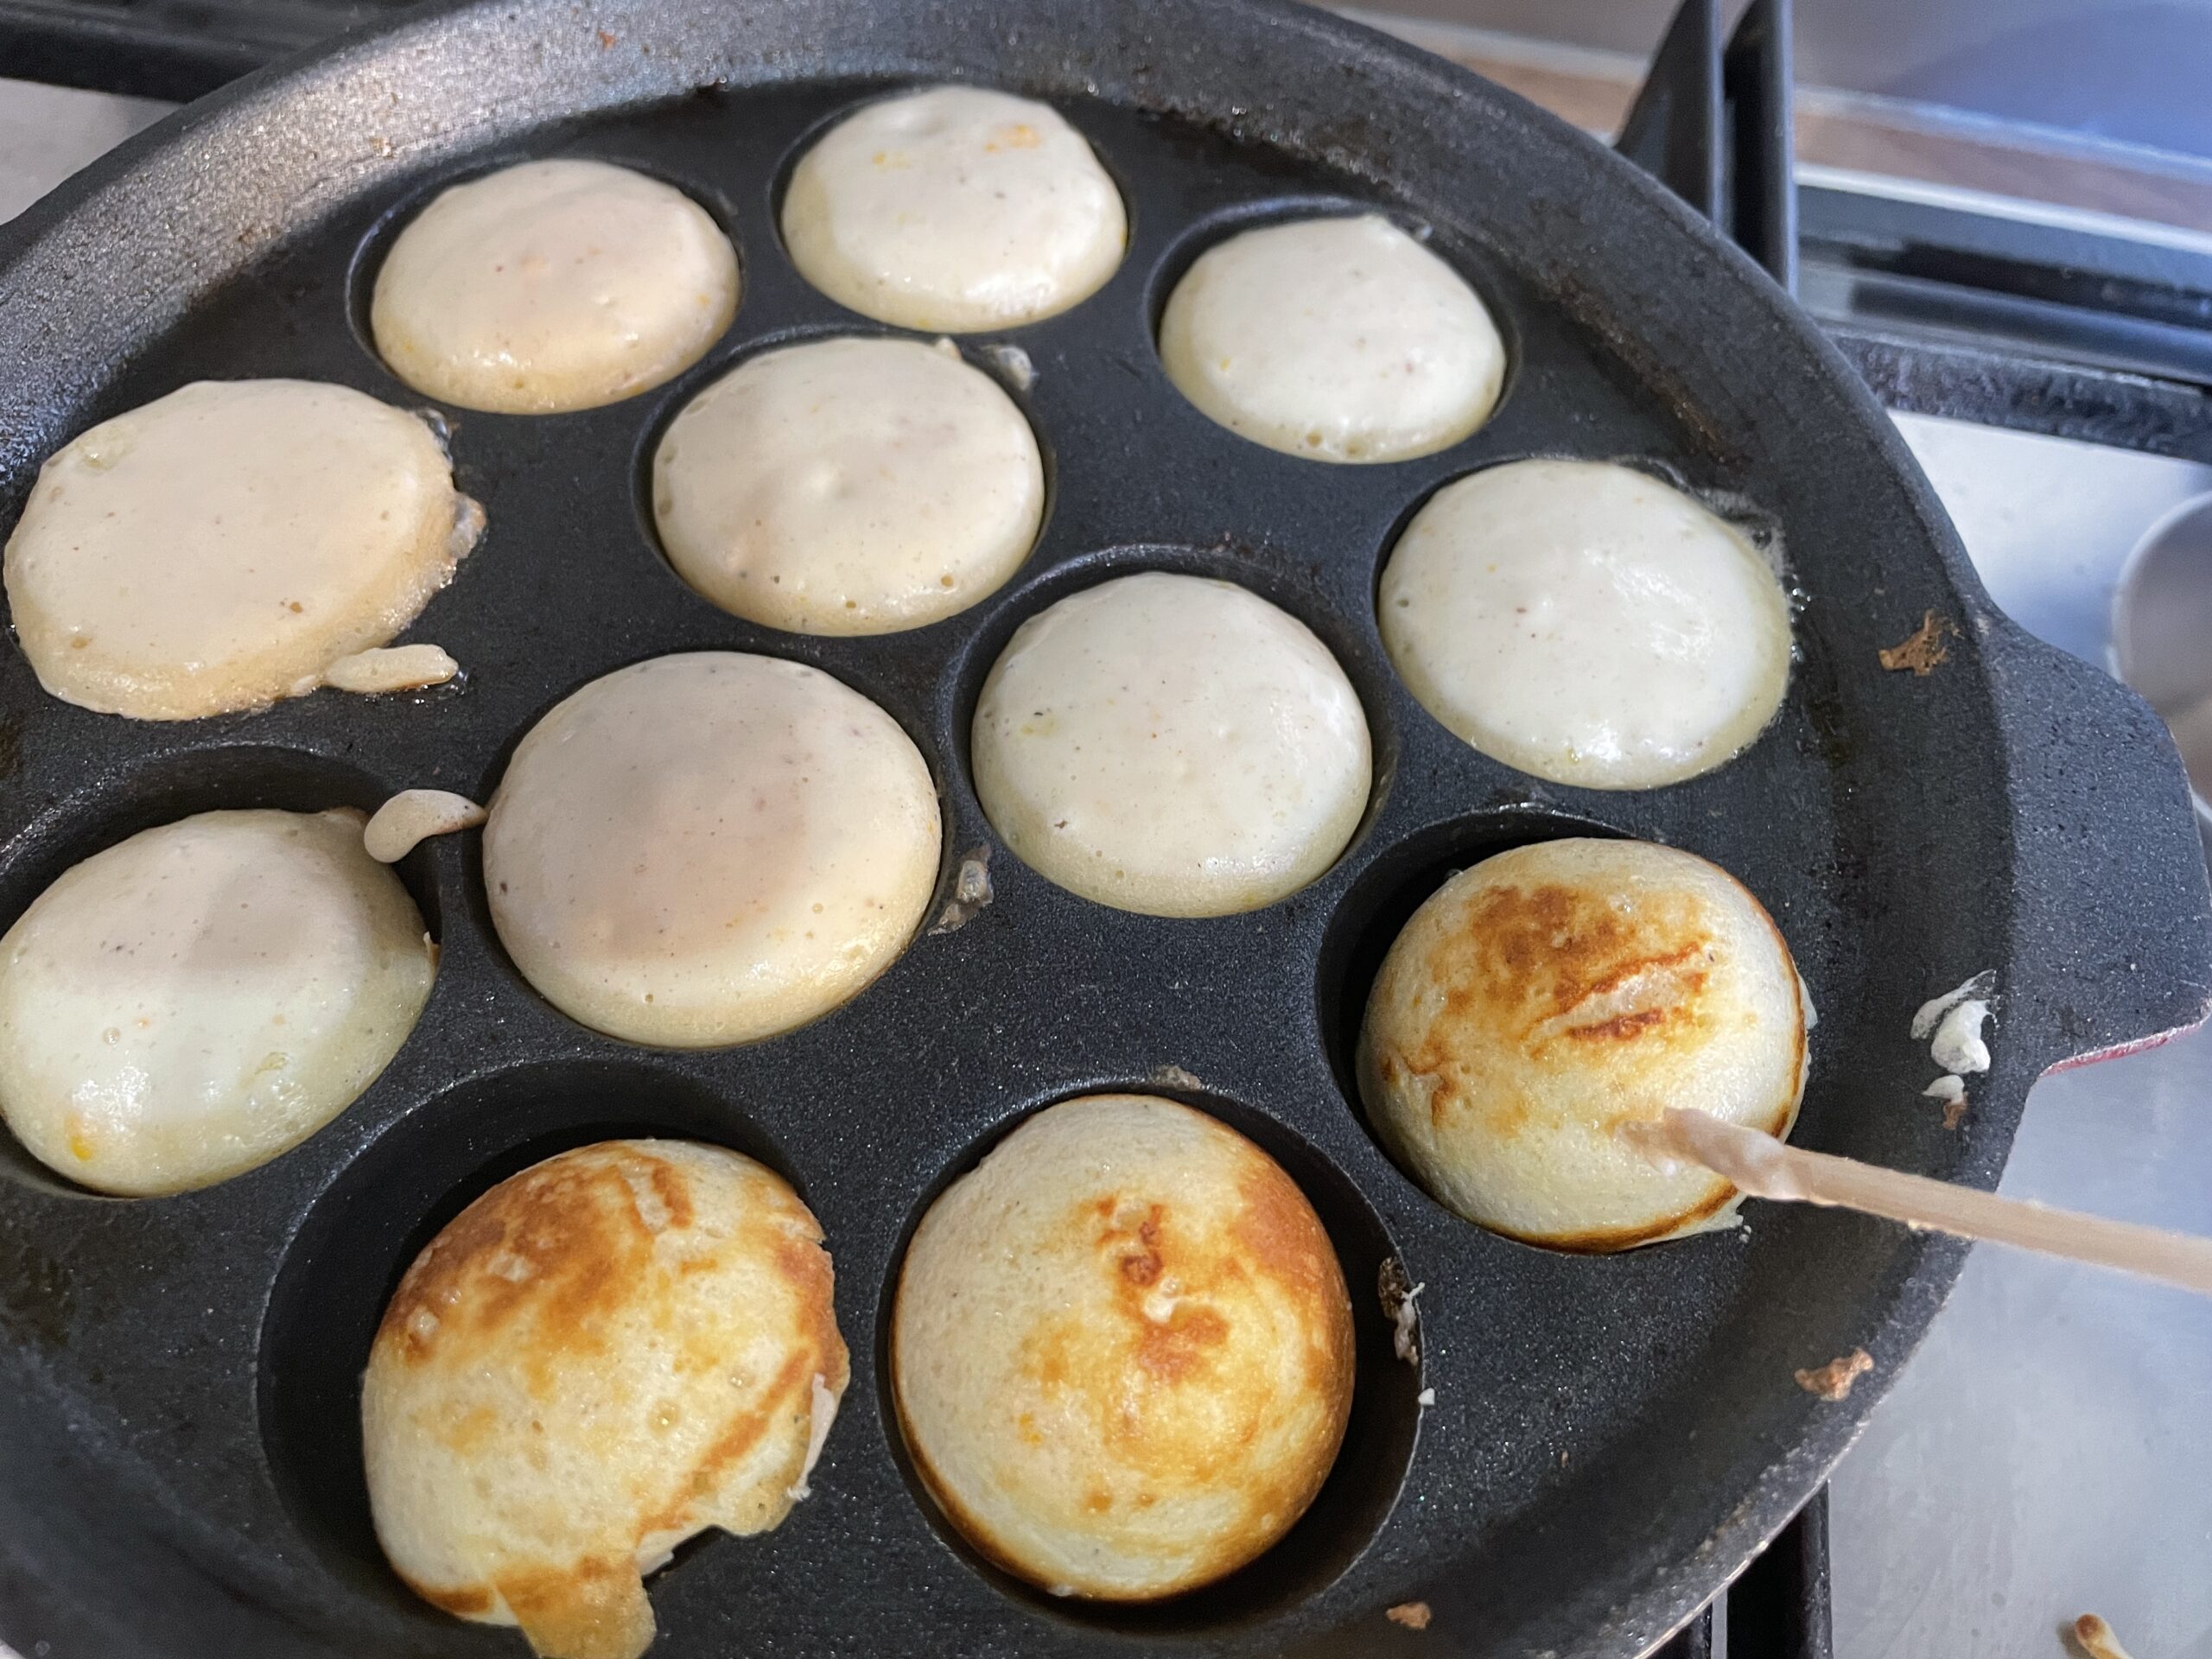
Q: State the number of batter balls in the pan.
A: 12